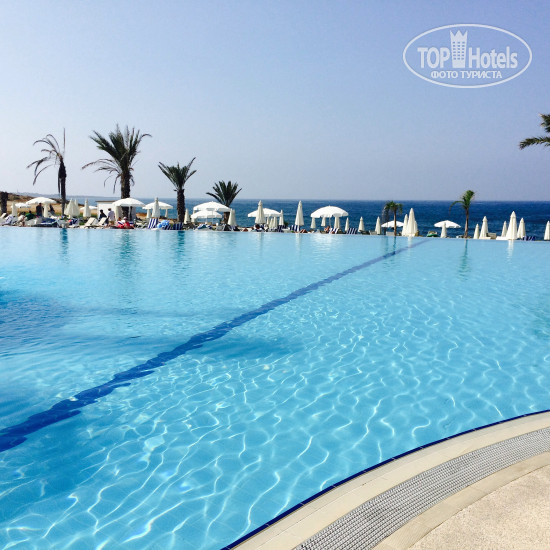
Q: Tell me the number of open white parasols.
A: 11